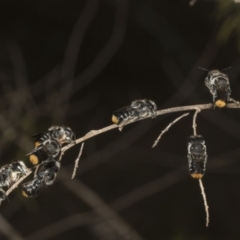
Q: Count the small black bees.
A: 8